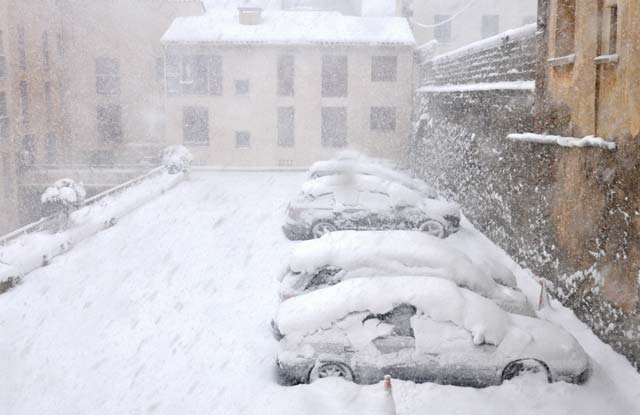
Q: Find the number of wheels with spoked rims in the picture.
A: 3